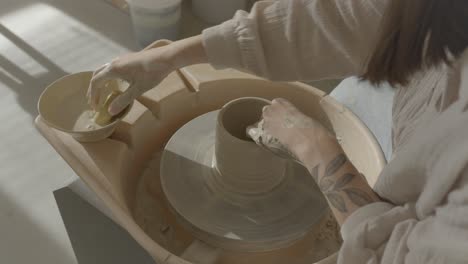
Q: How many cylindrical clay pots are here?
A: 1